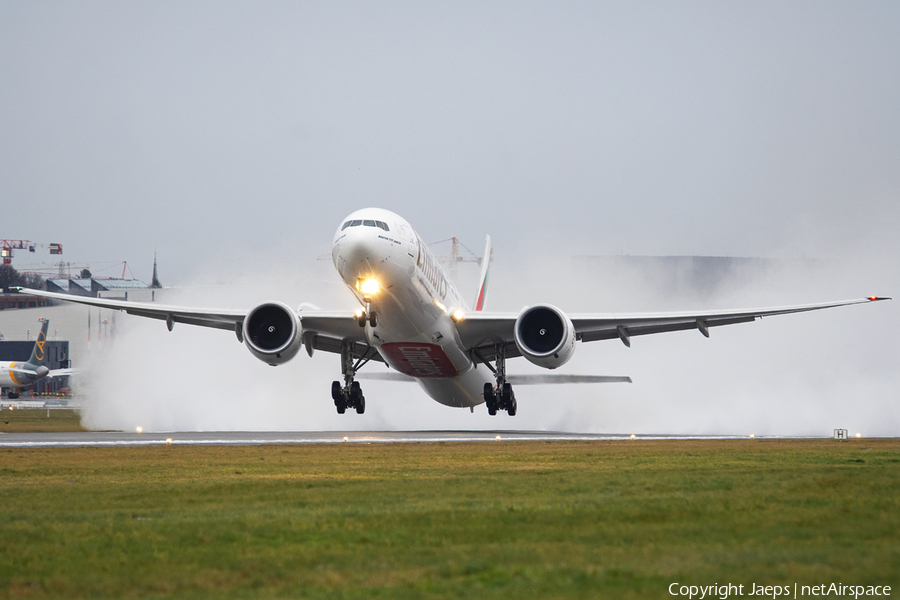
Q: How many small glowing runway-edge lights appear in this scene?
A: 7